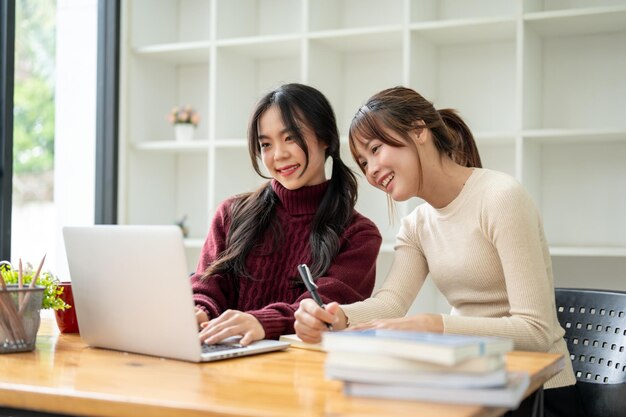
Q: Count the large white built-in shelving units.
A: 1